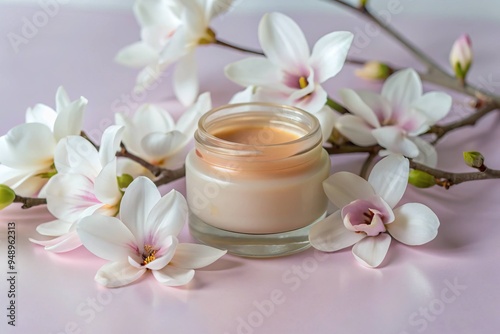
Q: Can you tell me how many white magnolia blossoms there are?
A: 8